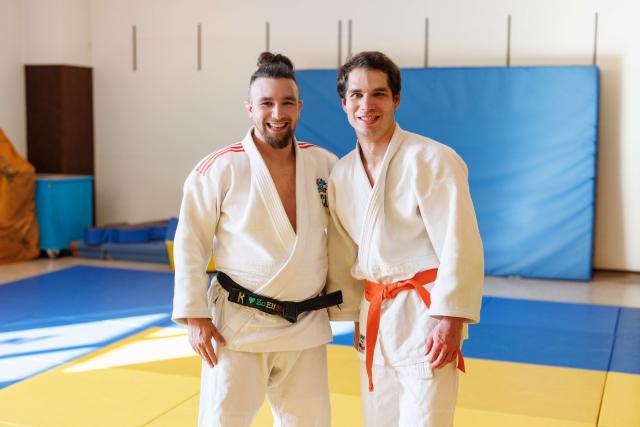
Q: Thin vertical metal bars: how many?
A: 8